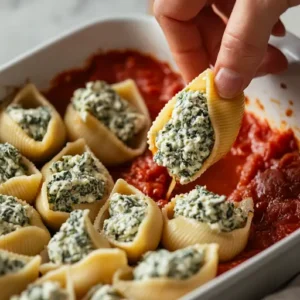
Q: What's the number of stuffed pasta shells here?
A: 13